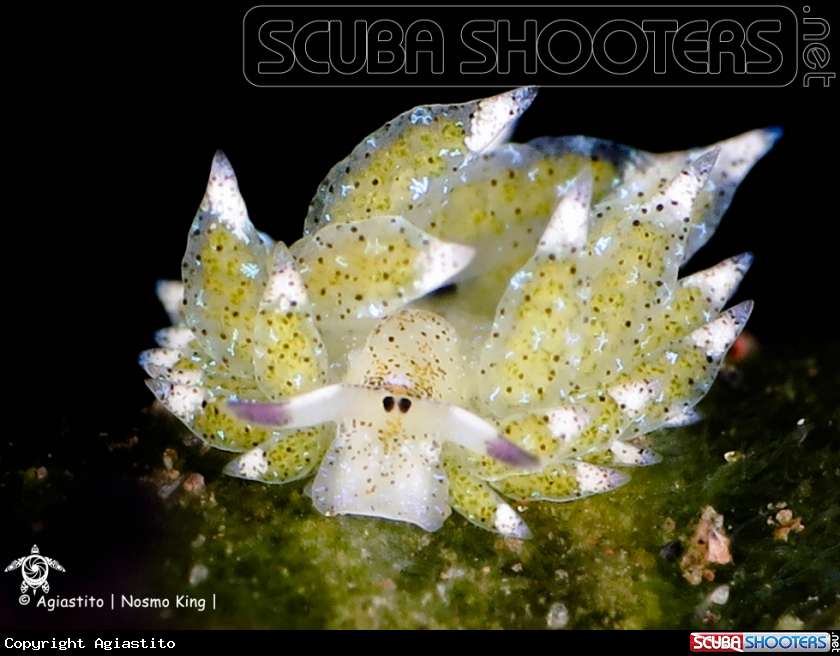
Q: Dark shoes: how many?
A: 0